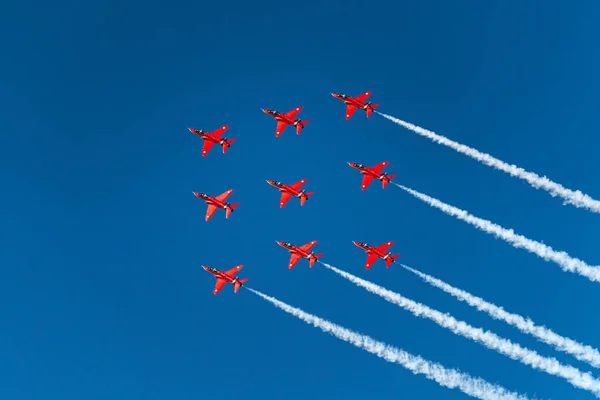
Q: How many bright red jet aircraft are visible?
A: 9